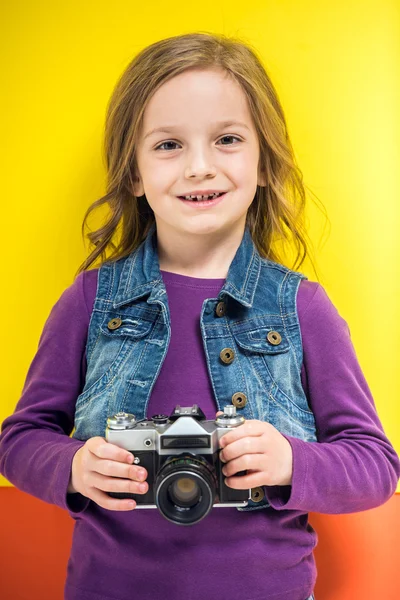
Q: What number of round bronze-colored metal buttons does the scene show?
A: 6